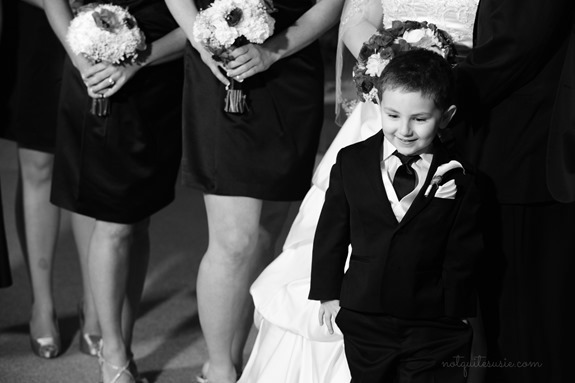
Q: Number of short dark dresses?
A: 3